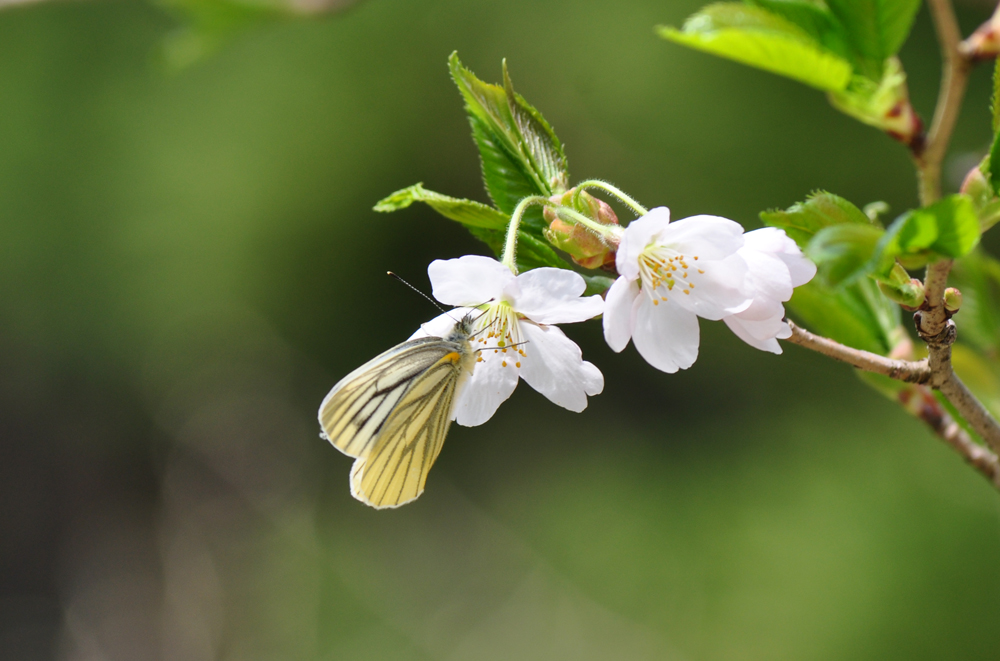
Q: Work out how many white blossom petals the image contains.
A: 15